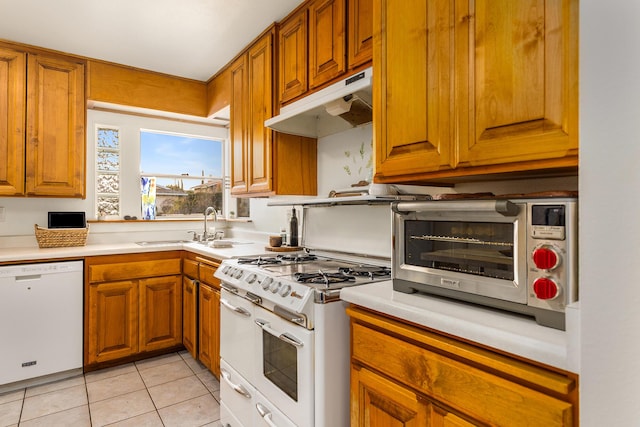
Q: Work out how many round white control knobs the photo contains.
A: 7